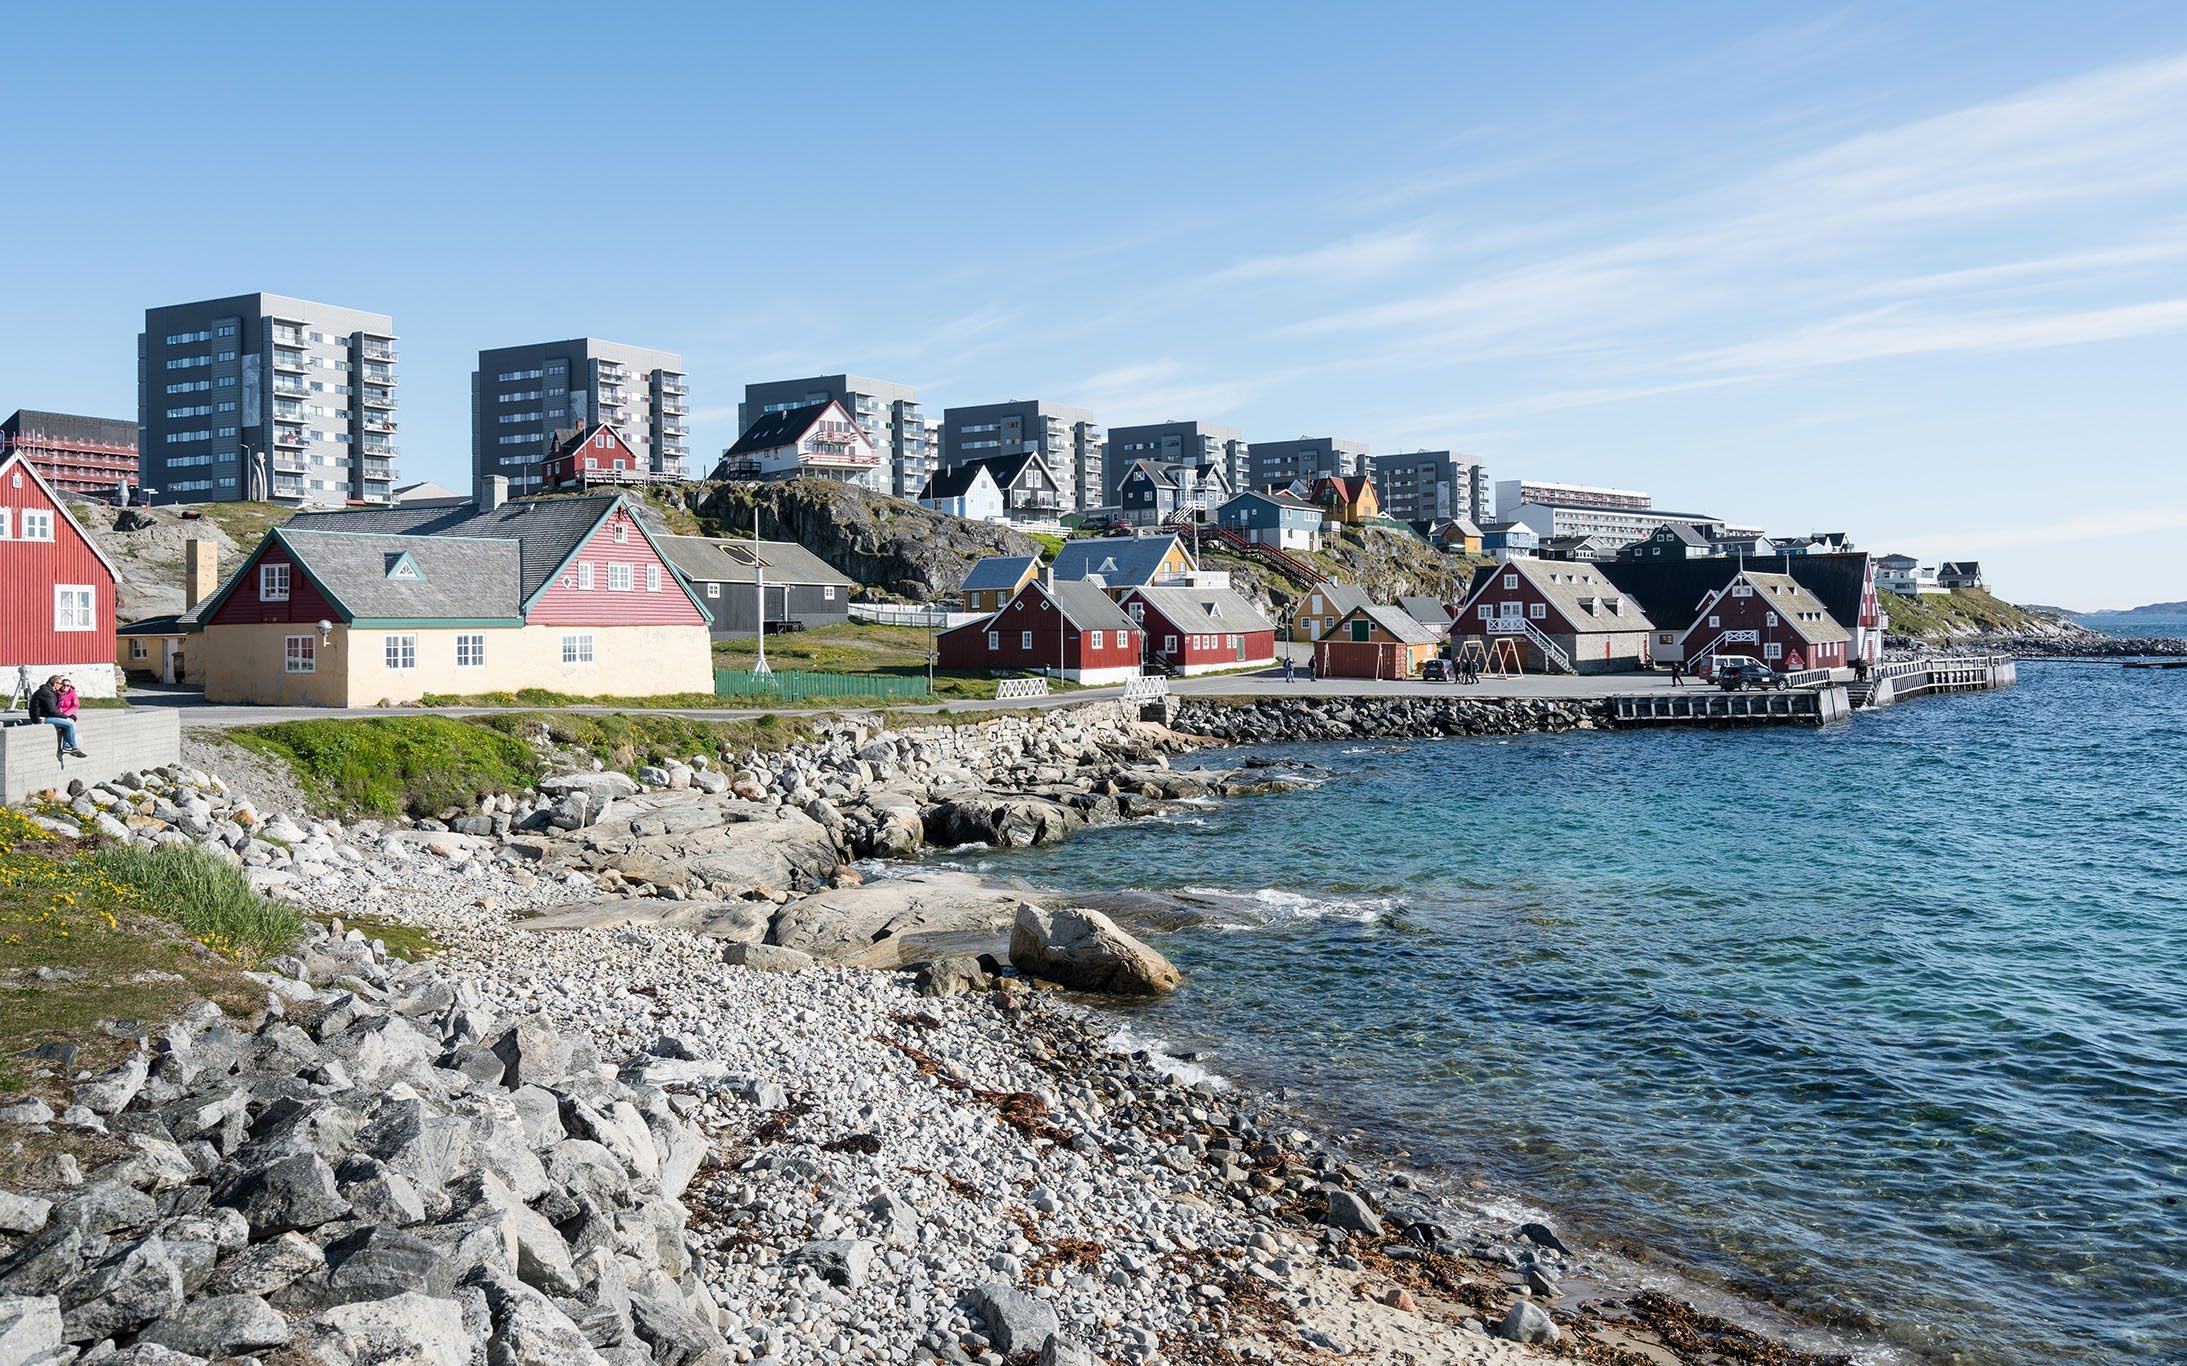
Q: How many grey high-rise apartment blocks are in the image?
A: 7